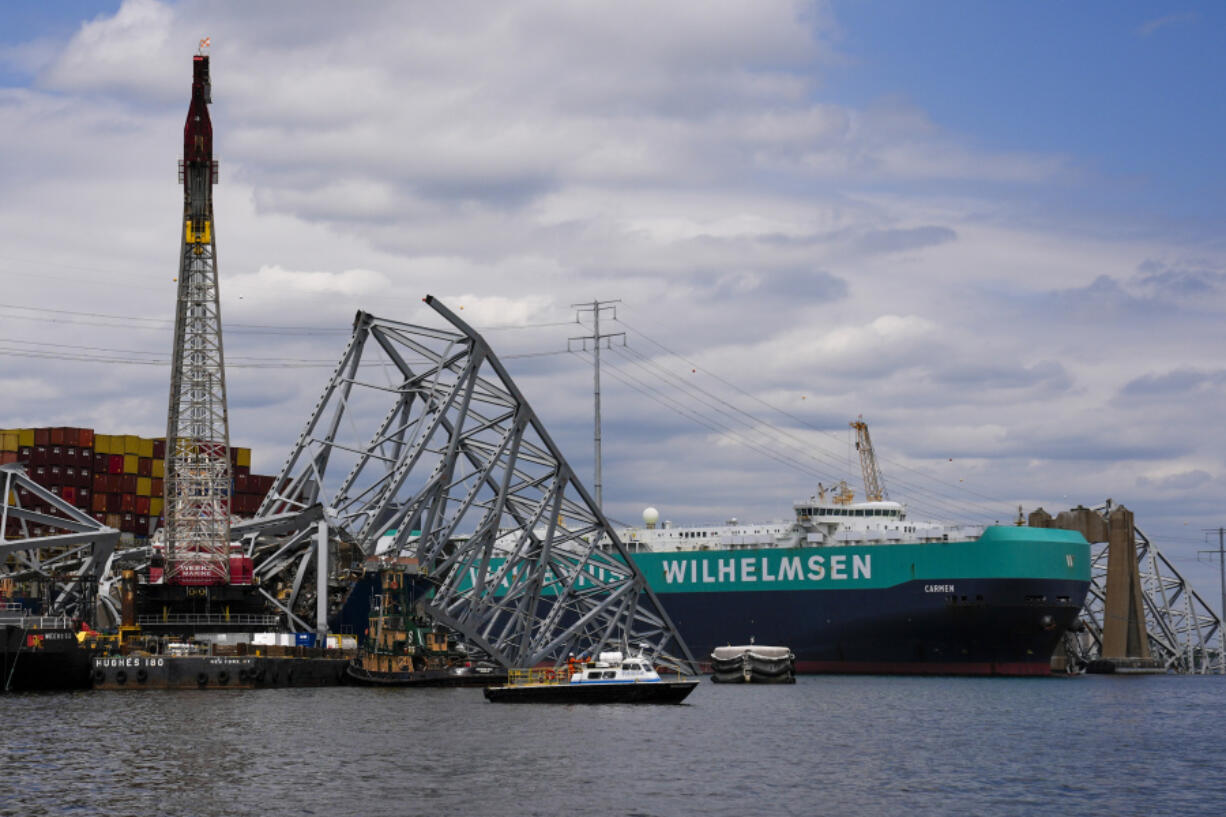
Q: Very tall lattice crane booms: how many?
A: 1